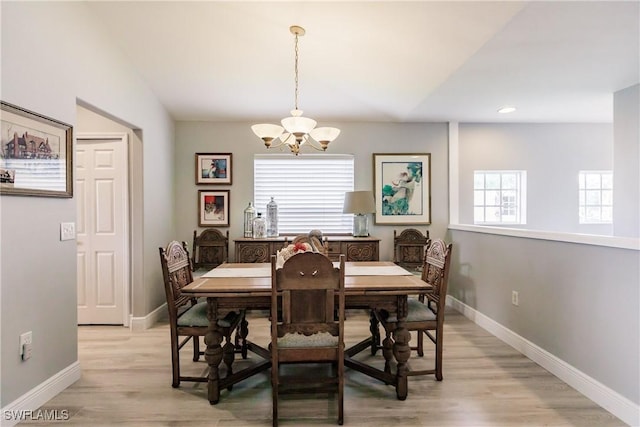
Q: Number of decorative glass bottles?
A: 3